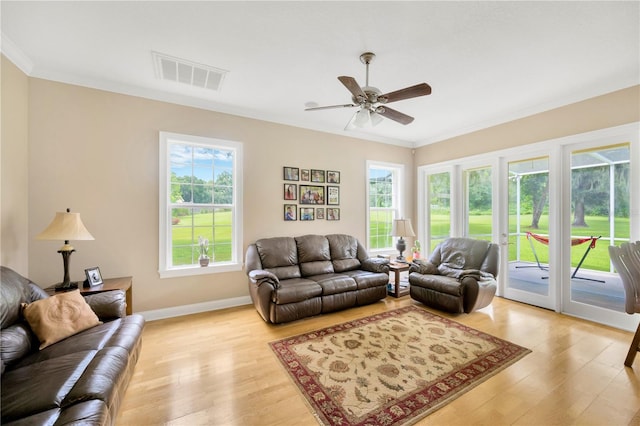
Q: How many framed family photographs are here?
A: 12